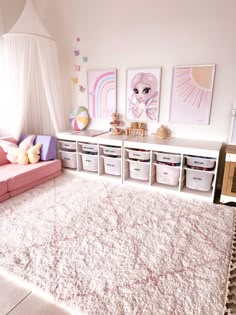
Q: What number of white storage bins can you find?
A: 12